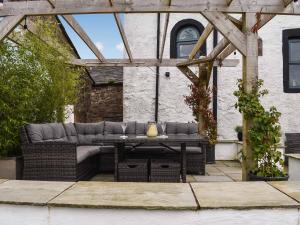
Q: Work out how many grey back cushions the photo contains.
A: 6